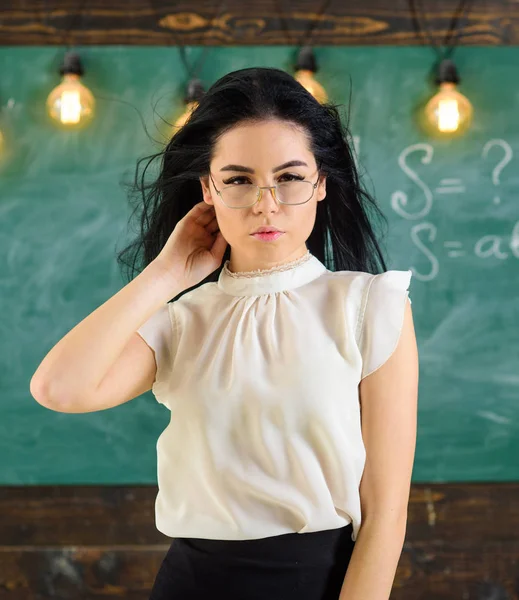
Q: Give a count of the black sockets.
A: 4